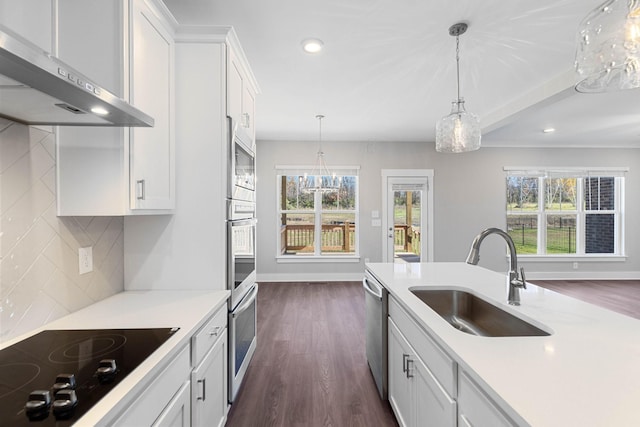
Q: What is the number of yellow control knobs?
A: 0